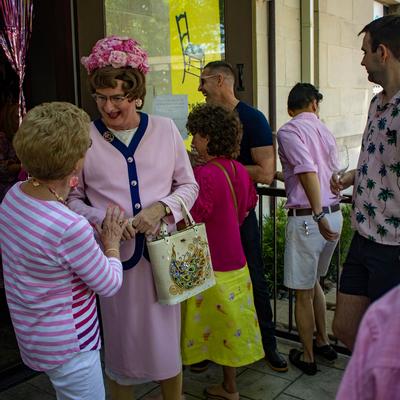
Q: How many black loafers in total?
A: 2